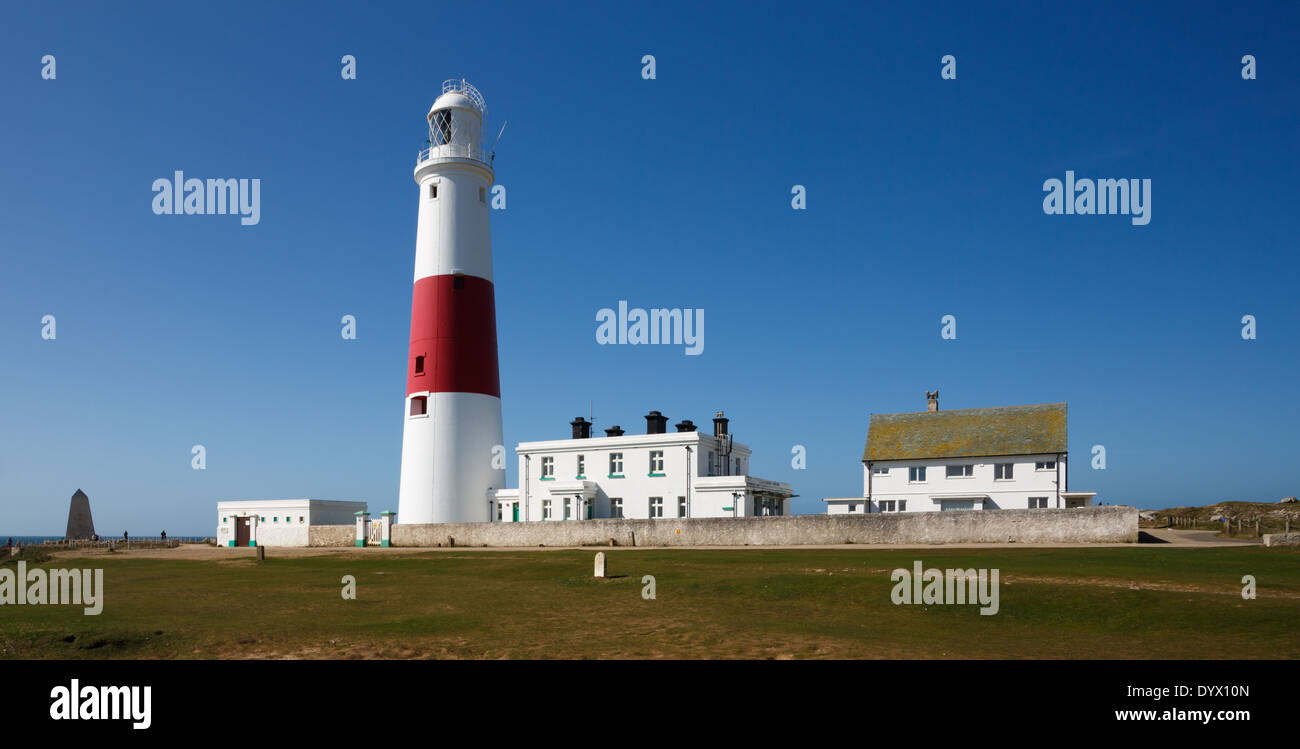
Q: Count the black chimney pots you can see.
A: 5